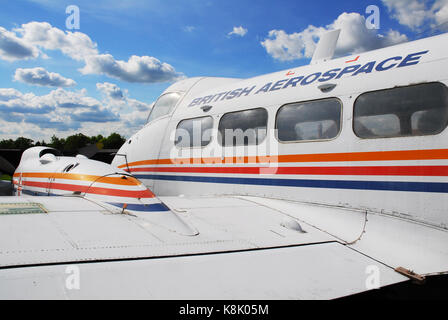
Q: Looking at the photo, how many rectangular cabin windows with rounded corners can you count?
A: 4